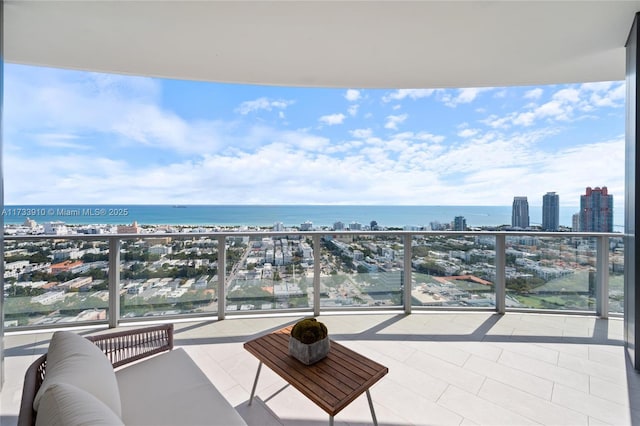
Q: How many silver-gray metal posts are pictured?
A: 6